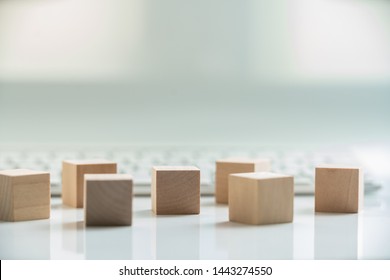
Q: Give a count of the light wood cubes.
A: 7